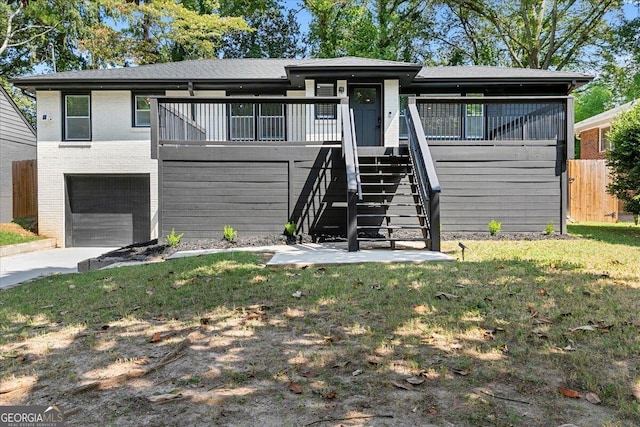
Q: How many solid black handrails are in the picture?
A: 2